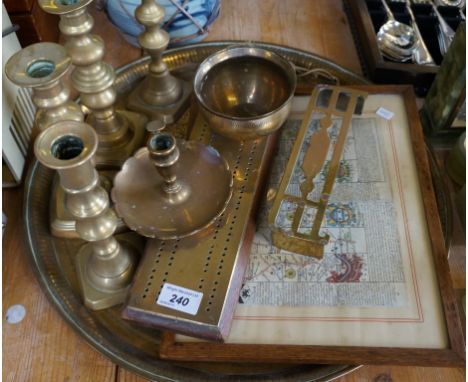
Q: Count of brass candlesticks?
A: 5